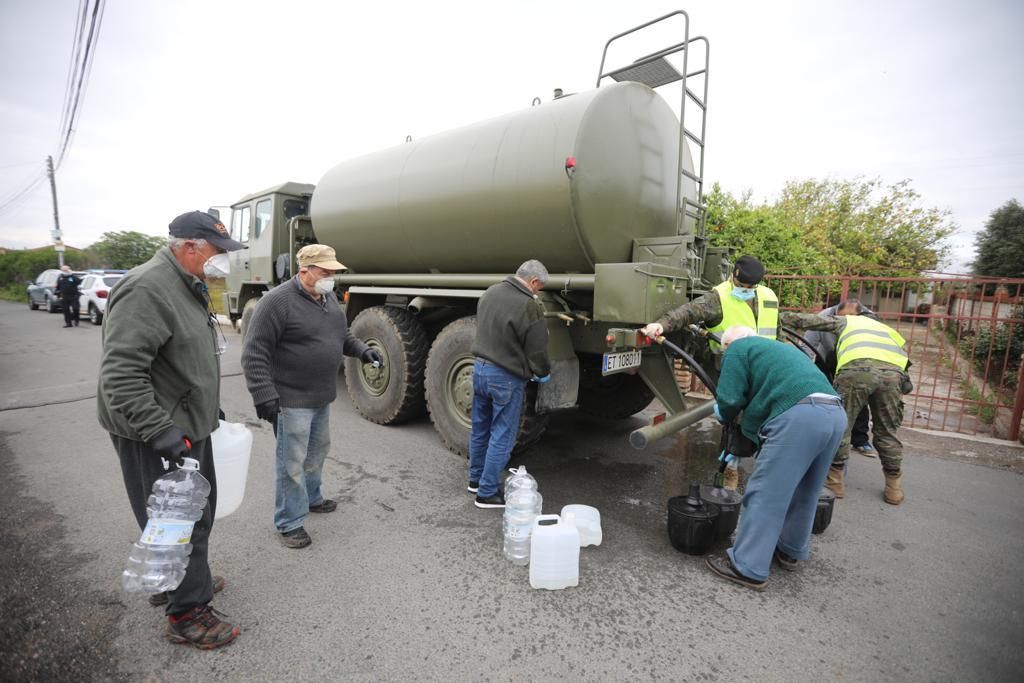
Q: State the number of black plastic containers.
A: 3